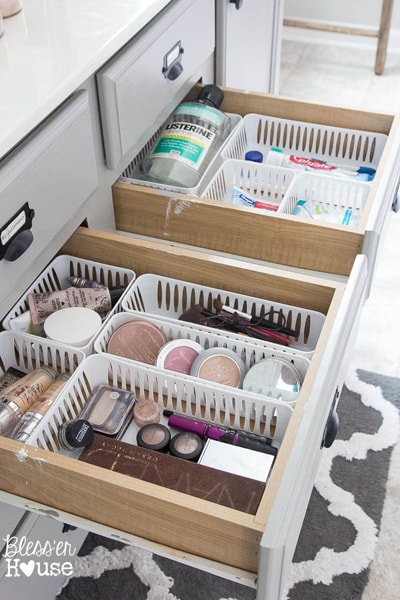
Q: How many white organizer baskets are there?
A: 9